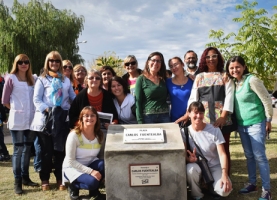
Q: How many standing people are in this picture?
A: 13